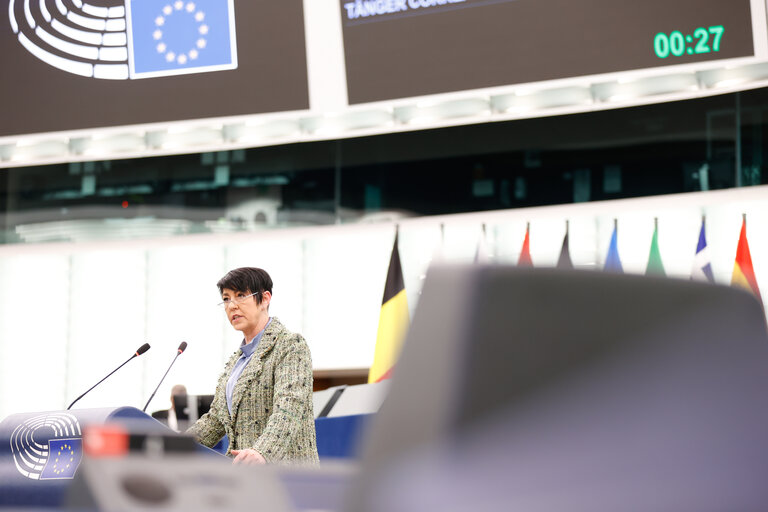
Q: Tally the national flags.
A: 9